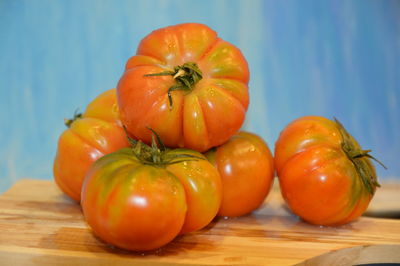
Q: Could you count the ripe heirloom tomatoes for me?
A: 5